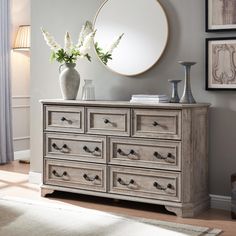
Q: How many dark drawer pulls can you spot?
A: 11